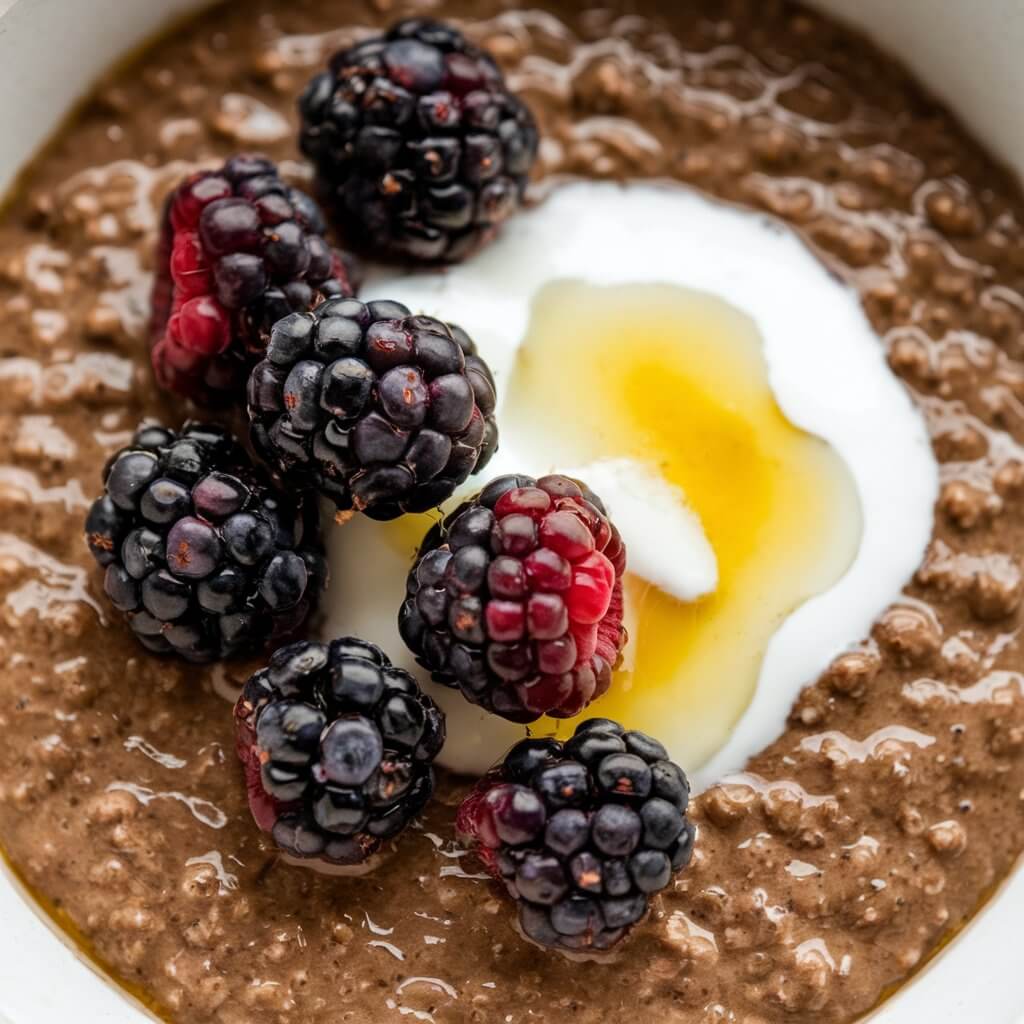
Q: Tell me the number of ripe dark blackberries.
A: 5